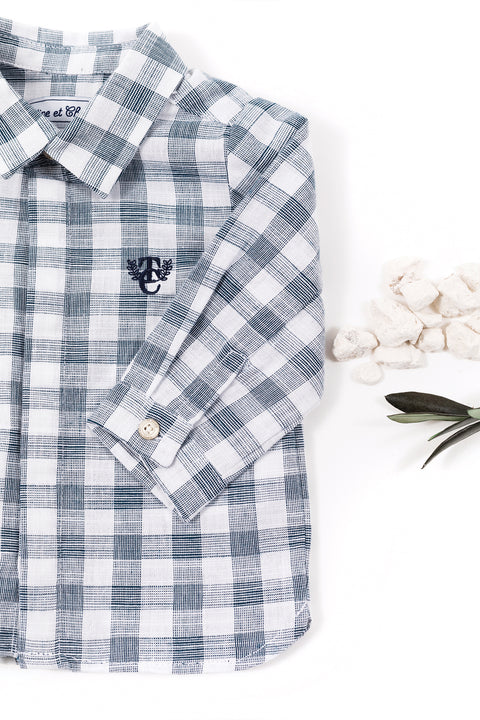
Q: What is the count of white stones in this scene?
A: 12